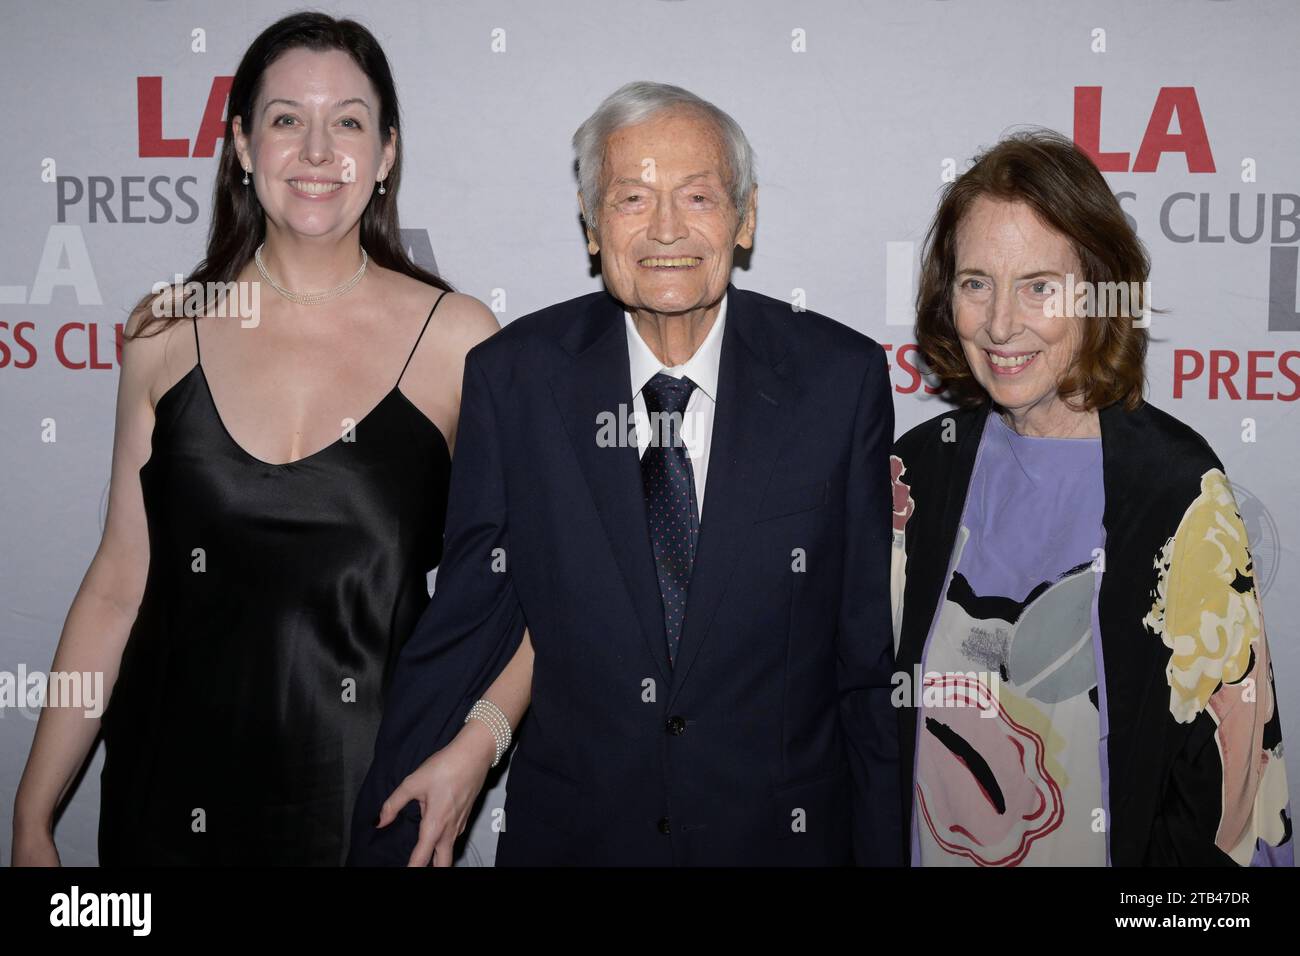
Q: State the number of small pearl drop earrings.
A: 2